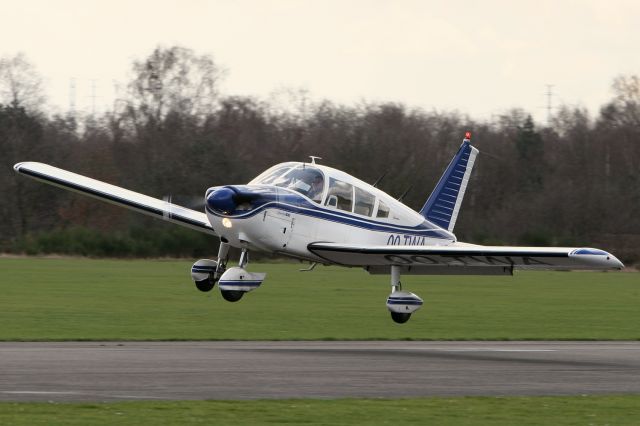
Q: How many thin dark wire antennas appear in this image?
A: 2